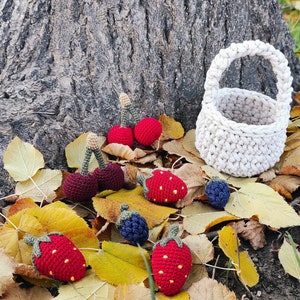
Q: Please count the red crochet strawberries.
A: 3